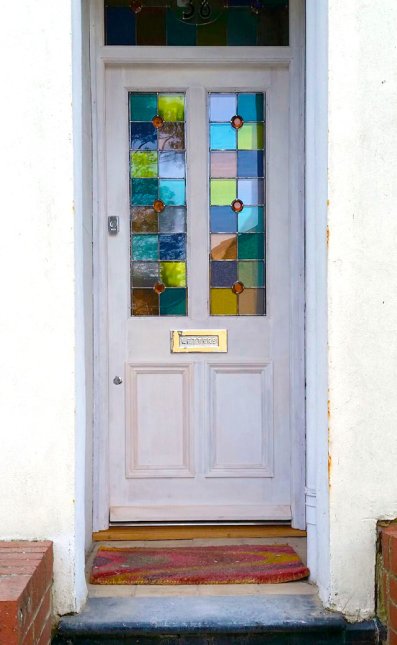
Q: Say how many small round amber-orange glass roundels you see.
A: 6